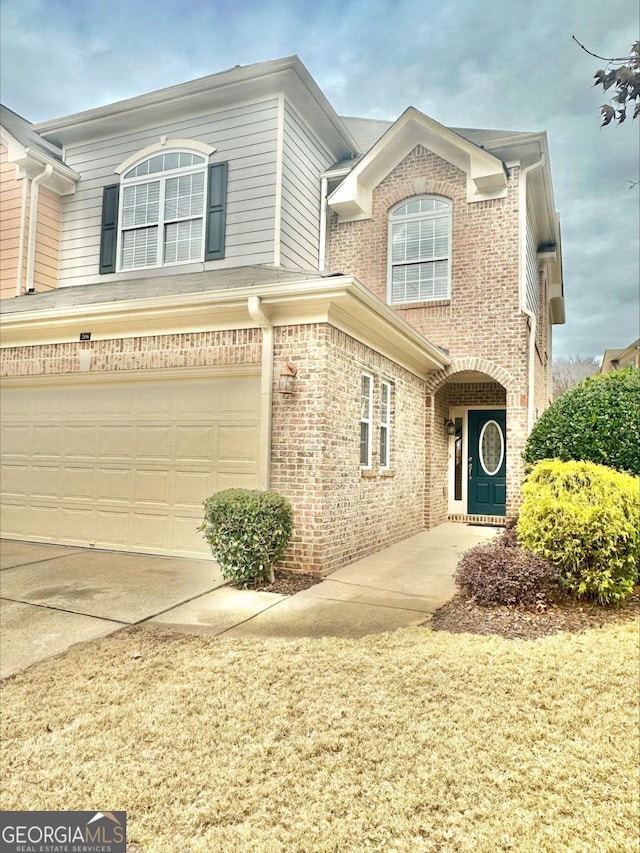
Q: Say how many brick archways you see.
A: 1